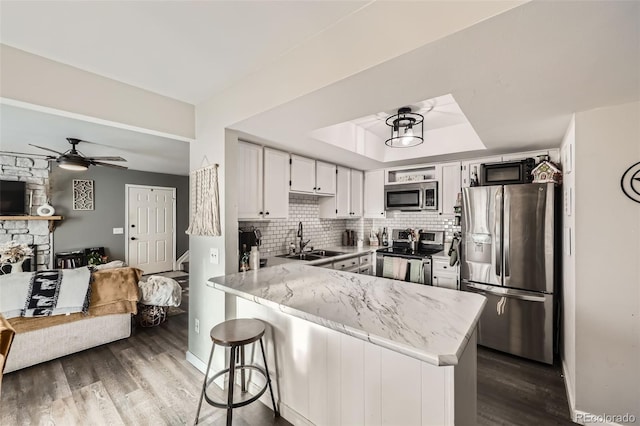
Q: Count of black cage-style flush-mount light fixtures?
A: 1